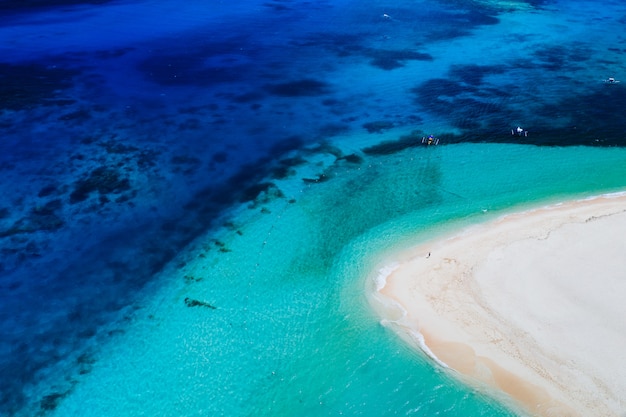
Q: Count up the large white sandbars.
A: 1